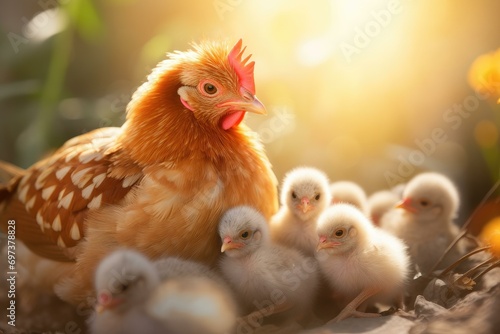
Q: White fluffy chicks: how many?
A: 7